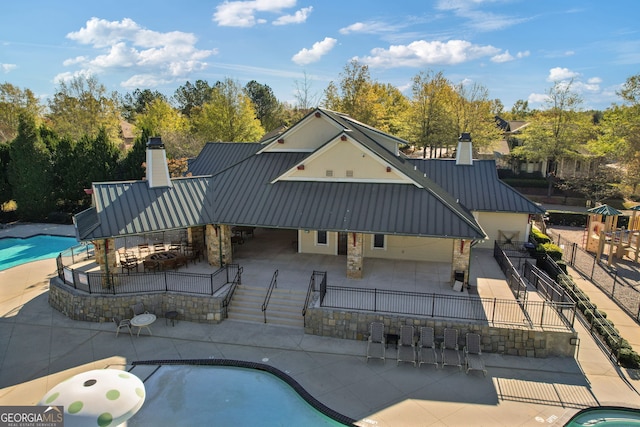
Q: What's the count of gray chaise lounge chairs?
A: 5